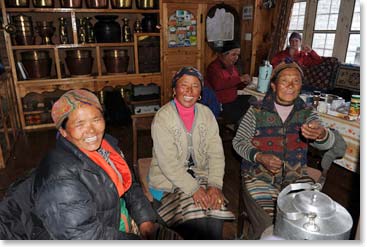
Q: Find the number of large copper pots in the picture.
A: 3